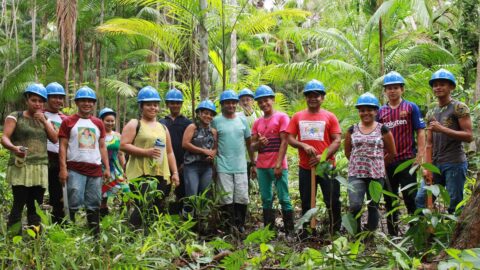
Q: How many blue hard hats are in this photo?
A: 14